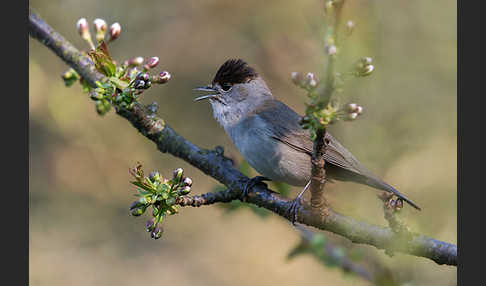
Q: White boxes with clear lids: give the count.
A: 0